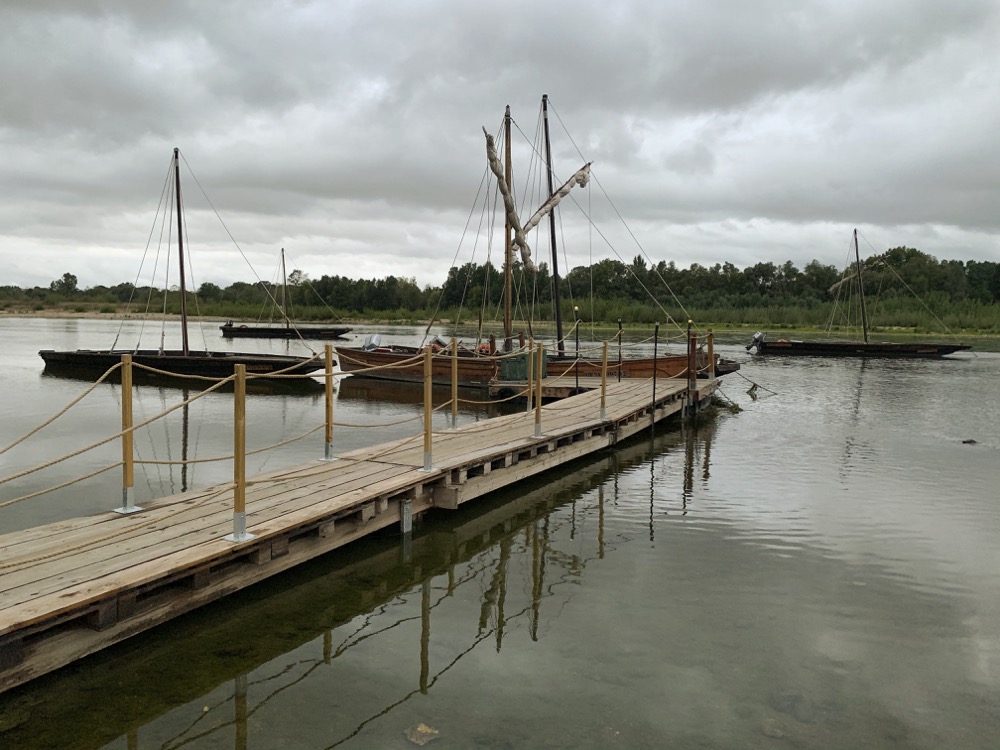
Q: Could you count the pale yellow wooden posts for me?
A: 9